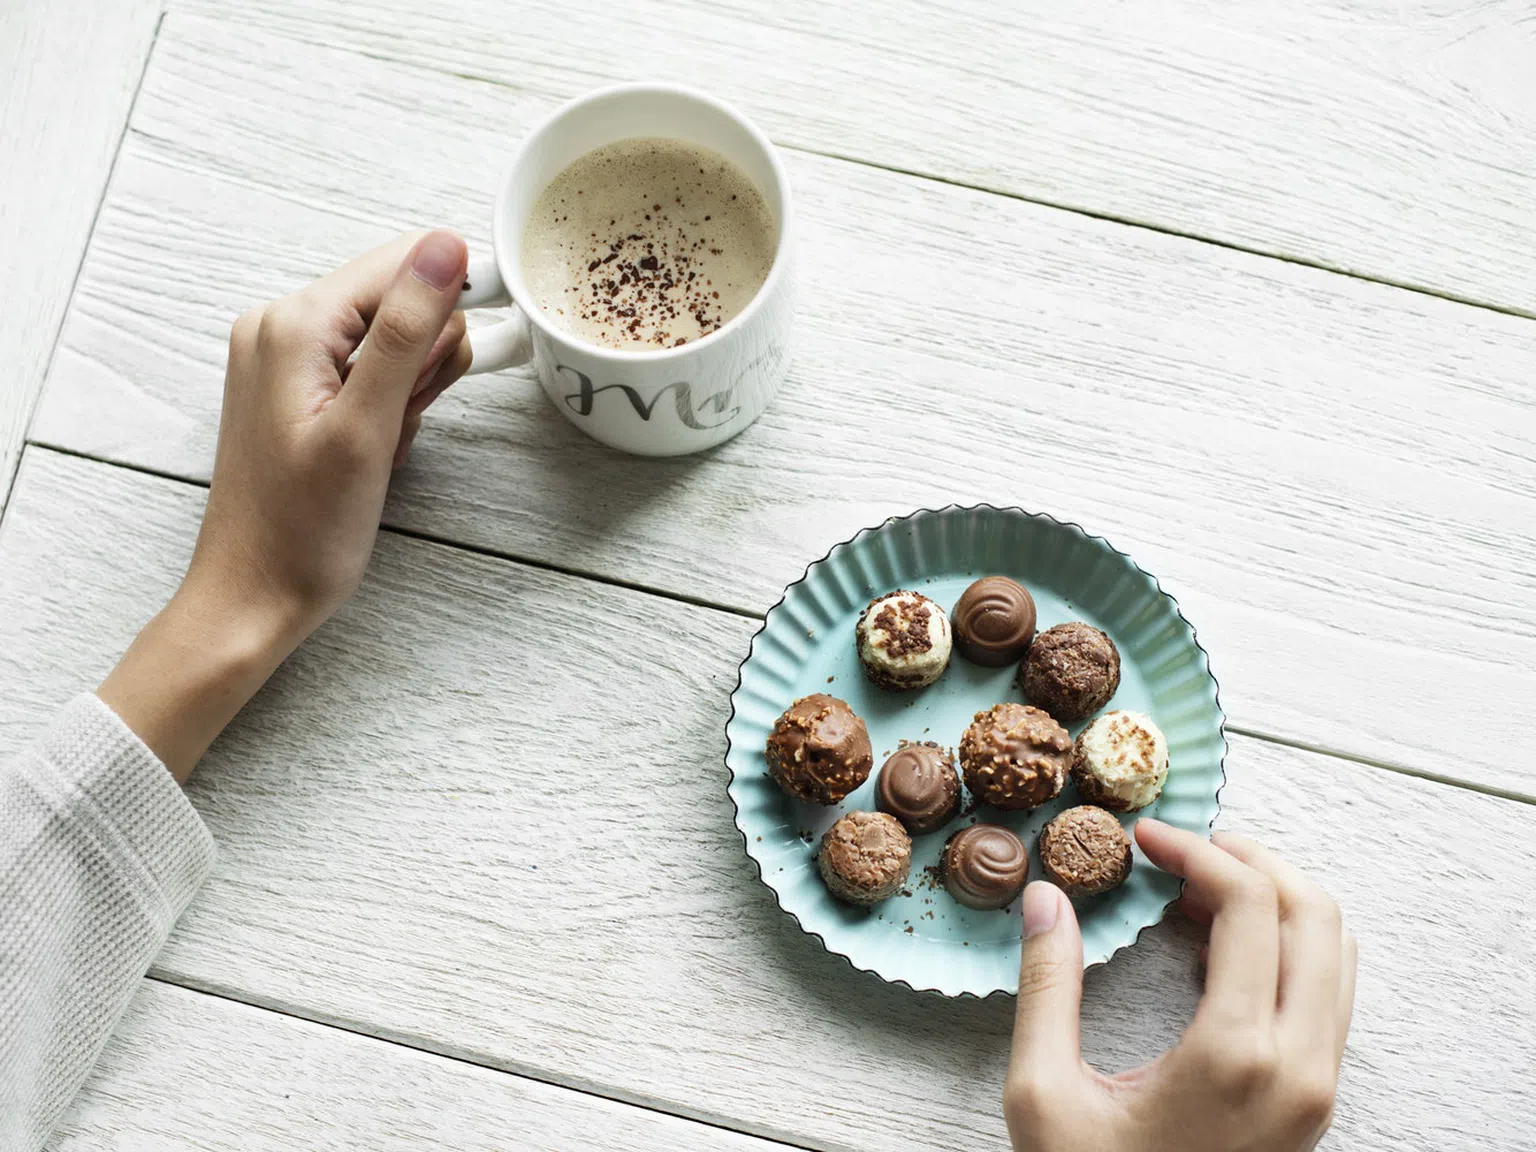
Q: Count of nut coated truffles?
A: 2